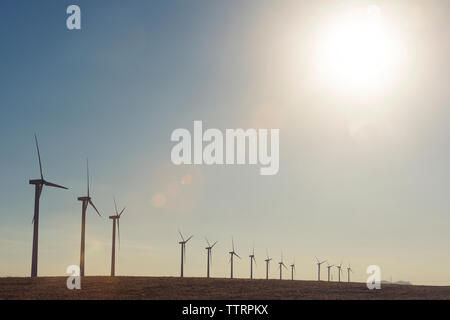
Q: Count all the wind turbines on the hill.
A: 14